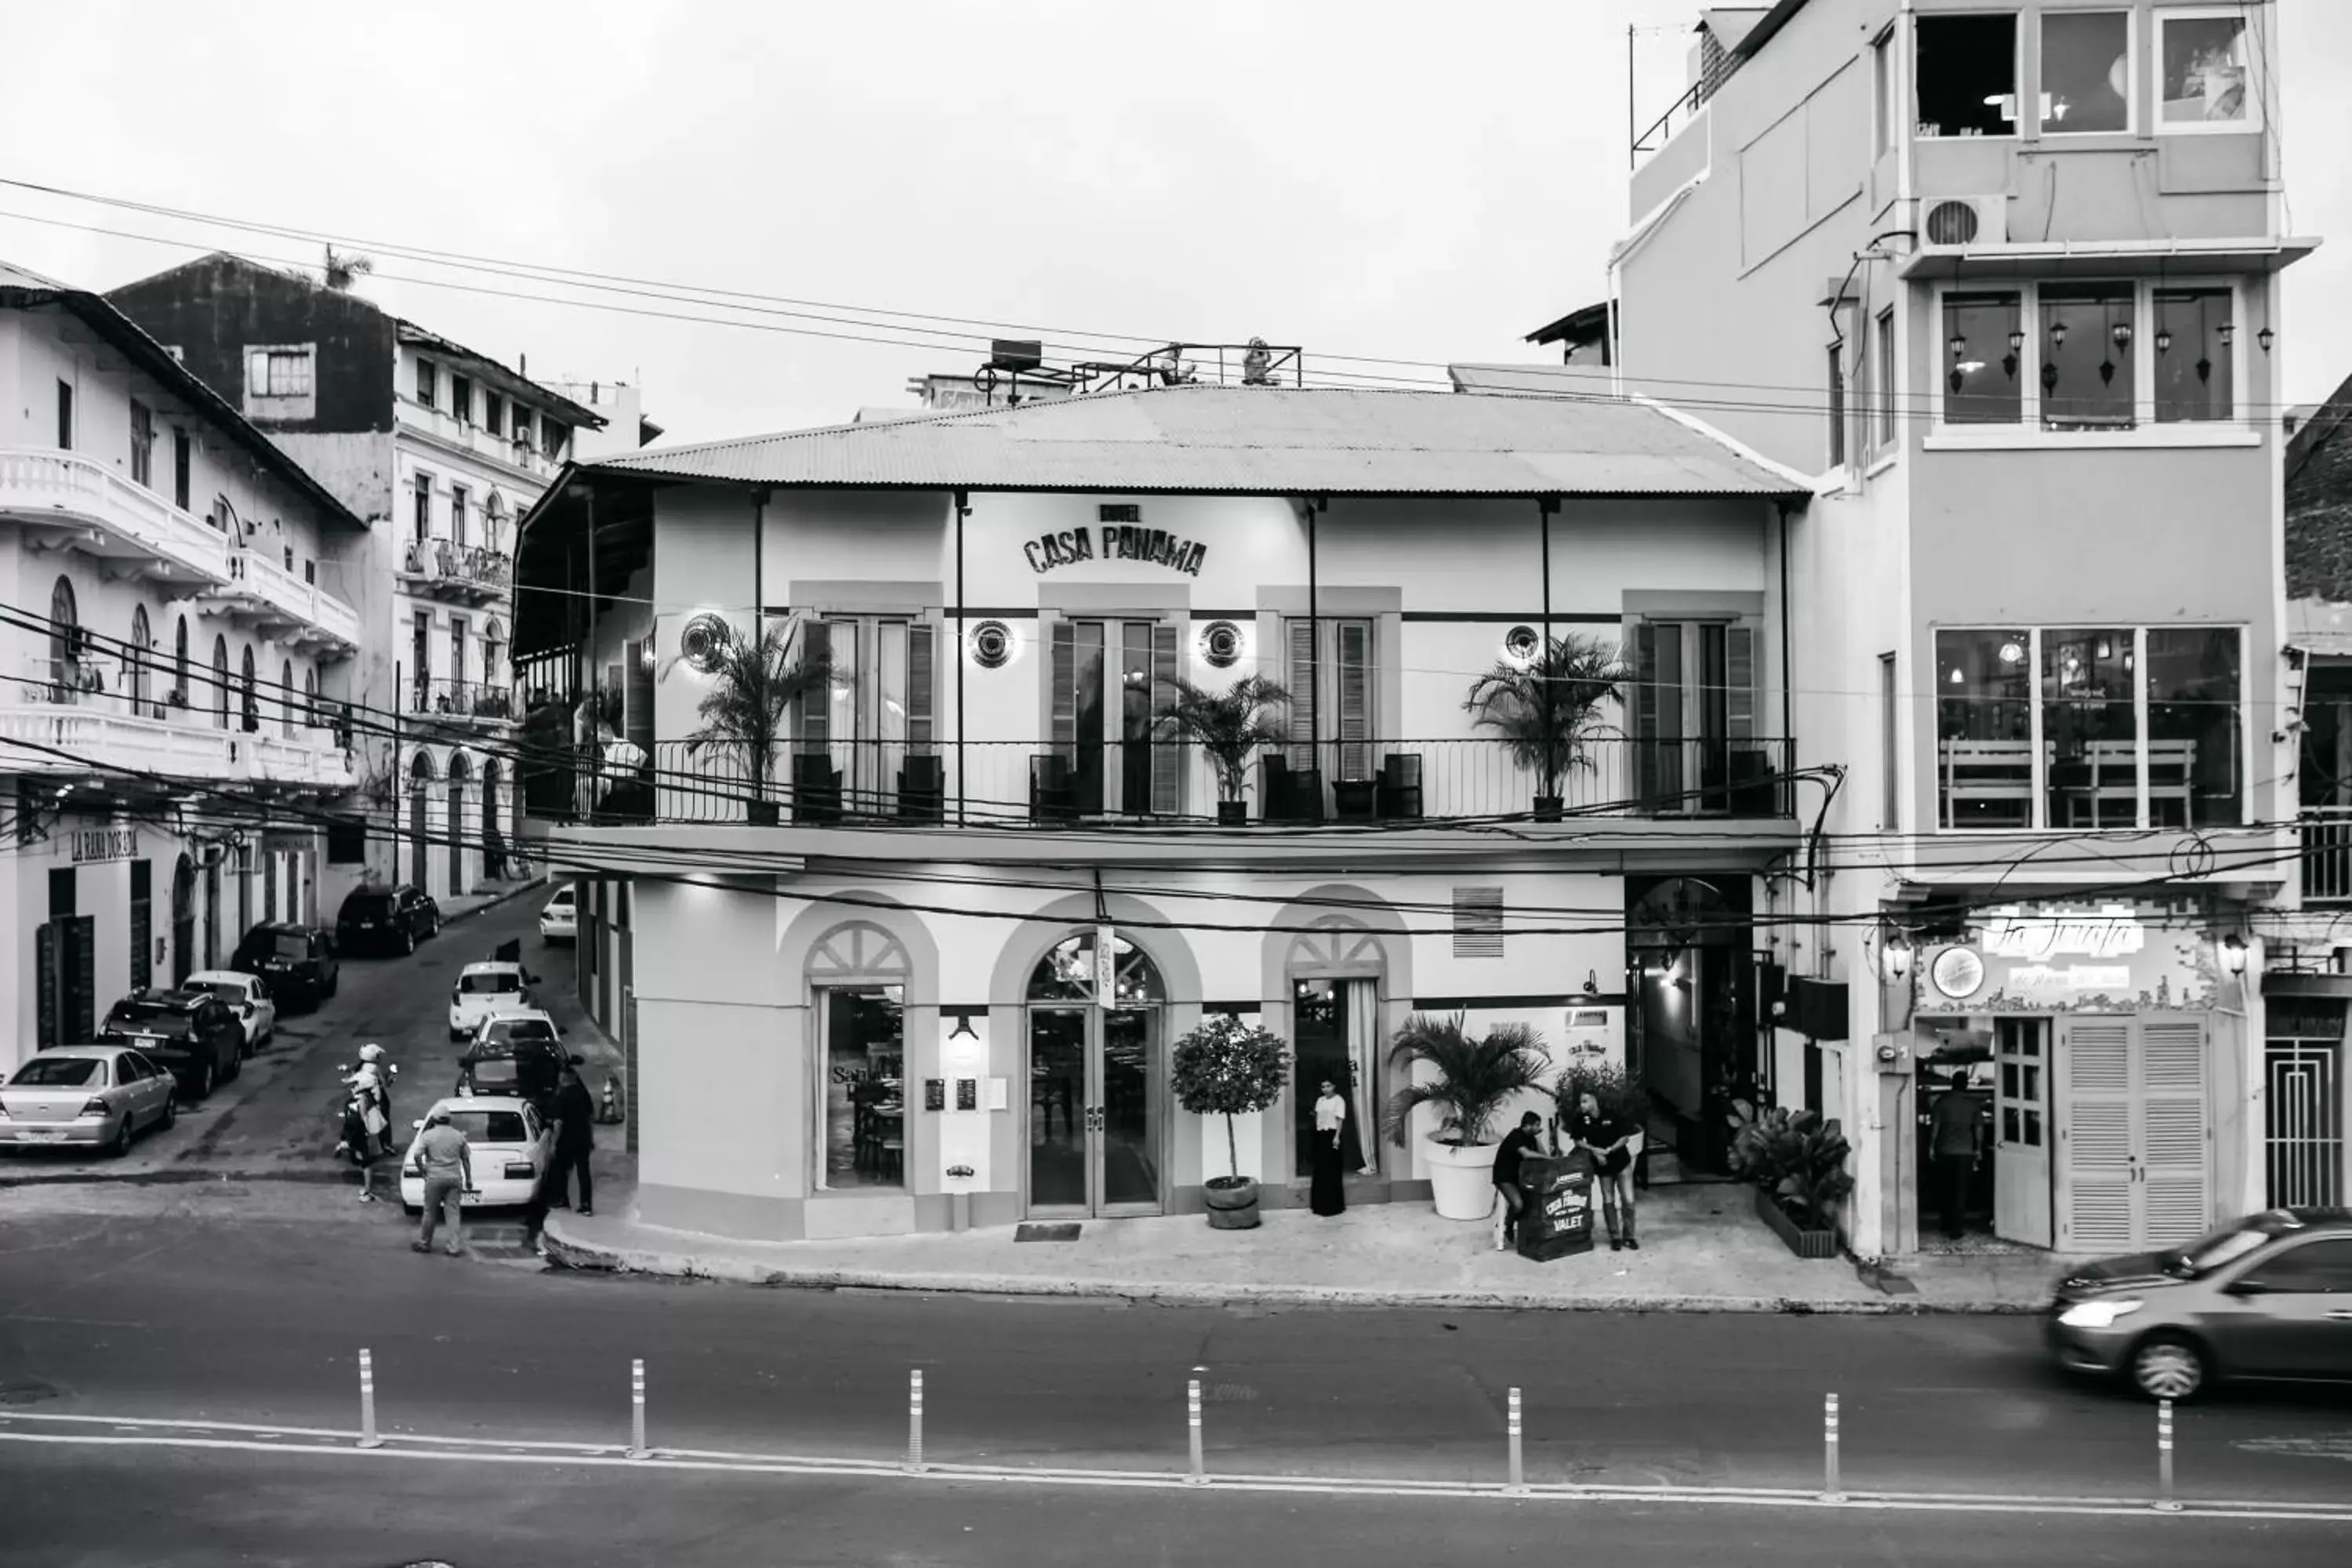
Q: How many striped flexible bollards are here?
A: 7